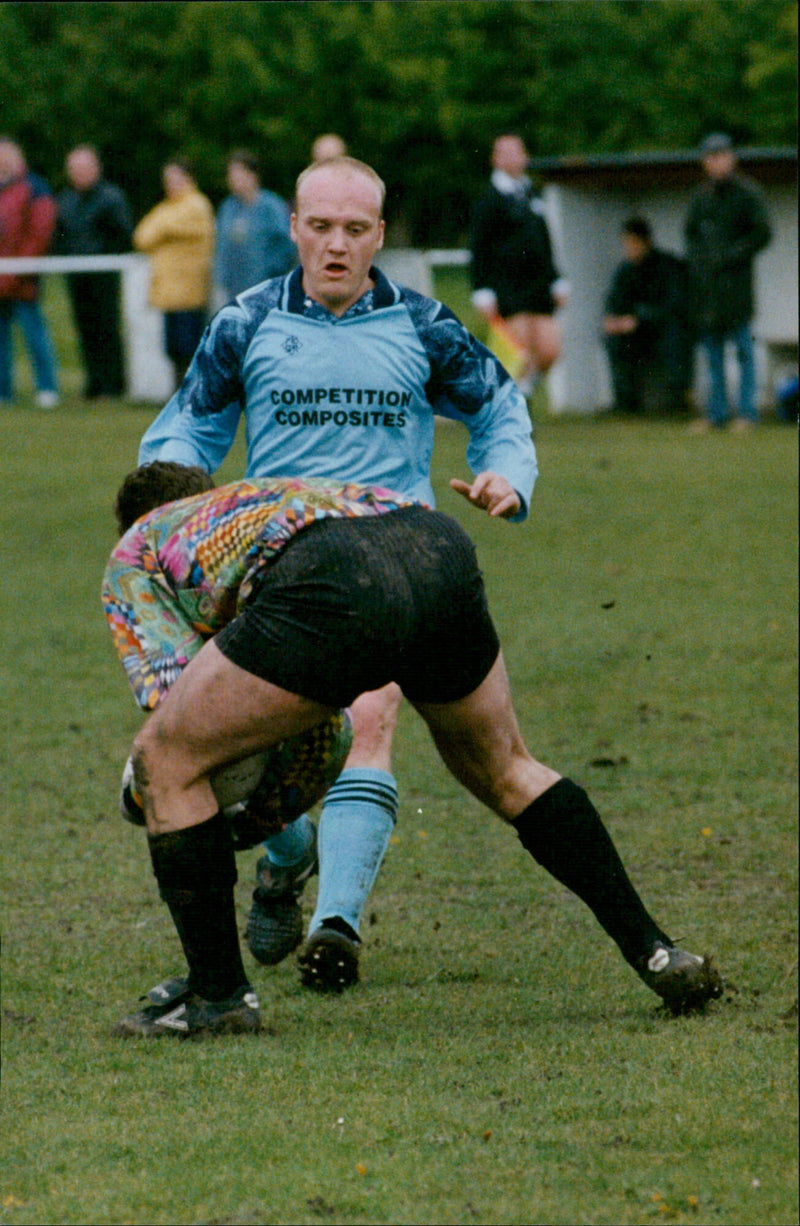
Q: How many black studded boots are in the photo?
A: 4